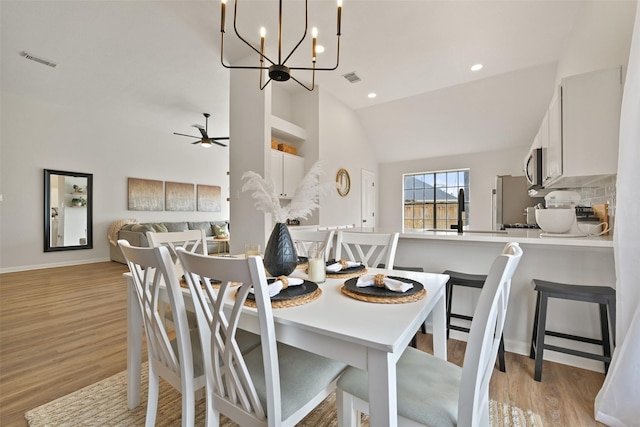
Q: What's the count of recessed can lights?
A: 3